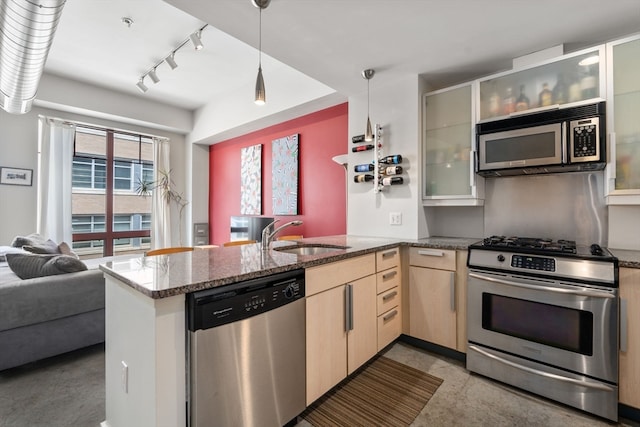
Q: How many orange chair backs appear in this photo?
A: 3